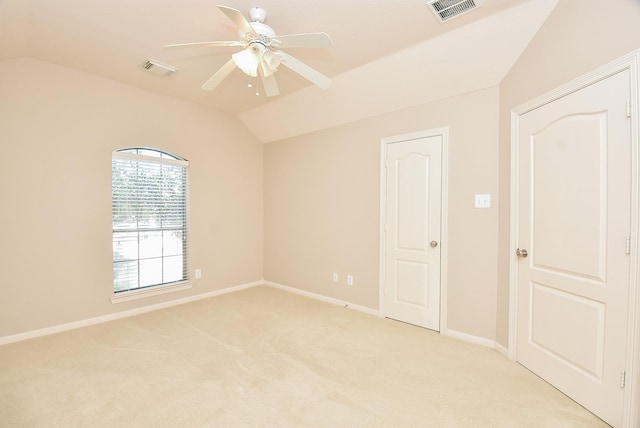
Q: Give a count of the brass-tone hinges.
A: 0